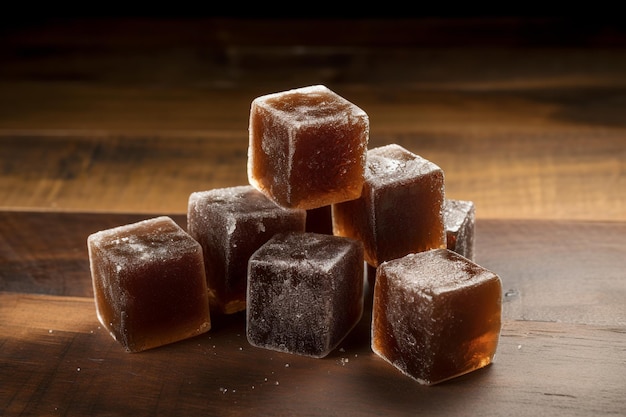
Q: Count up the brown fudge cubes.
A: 7